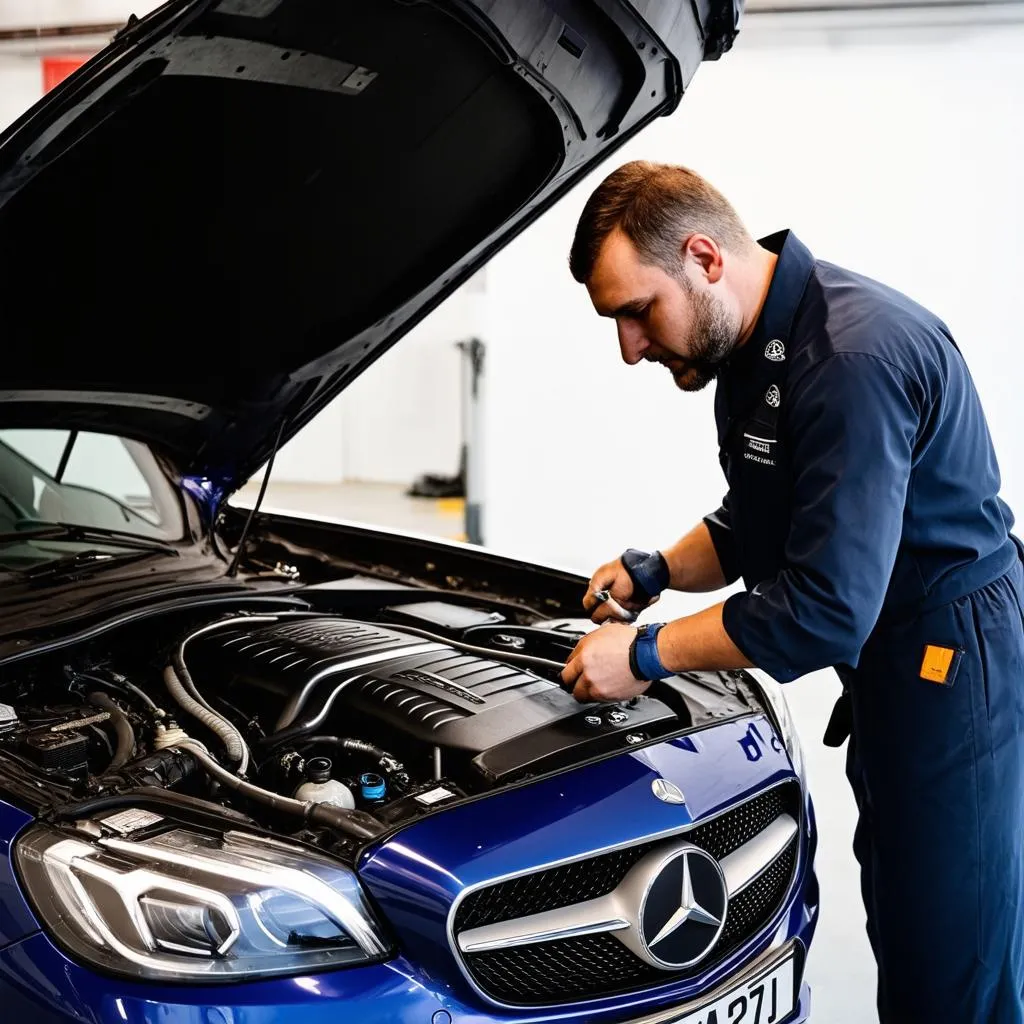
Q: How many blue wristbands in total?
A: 2